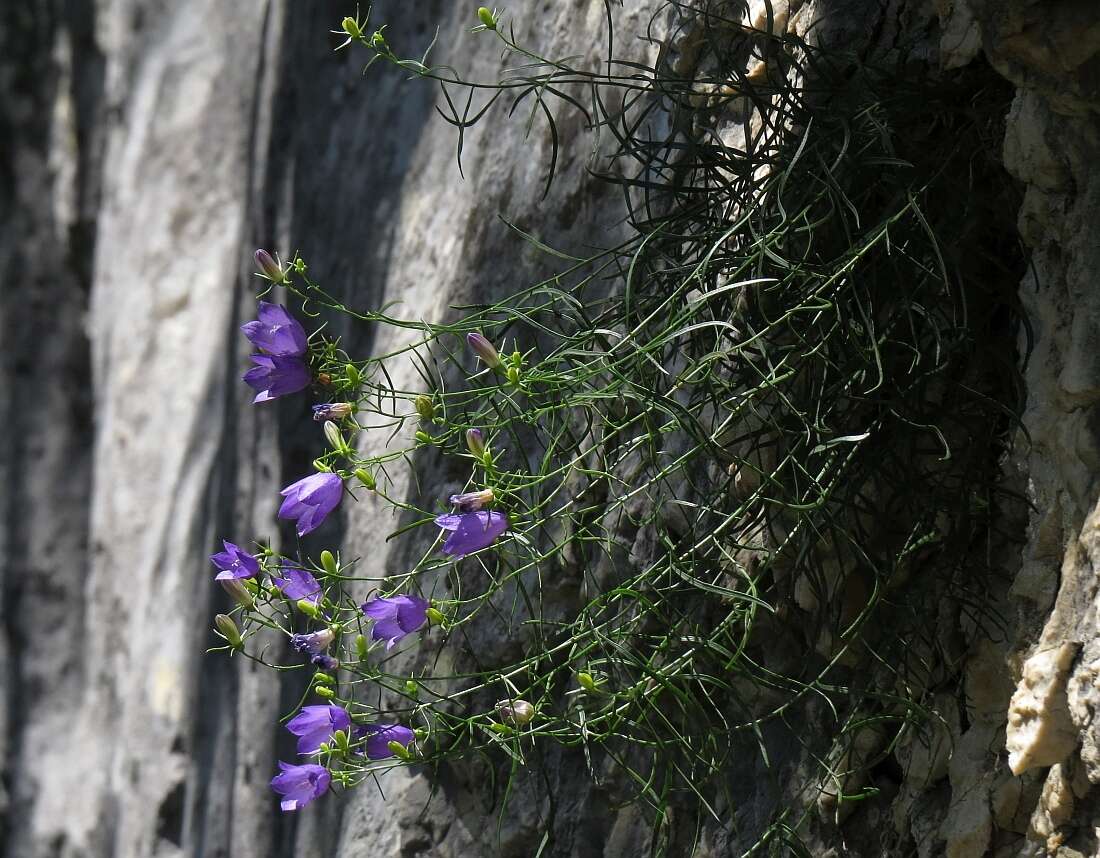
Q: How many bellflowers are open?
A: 10